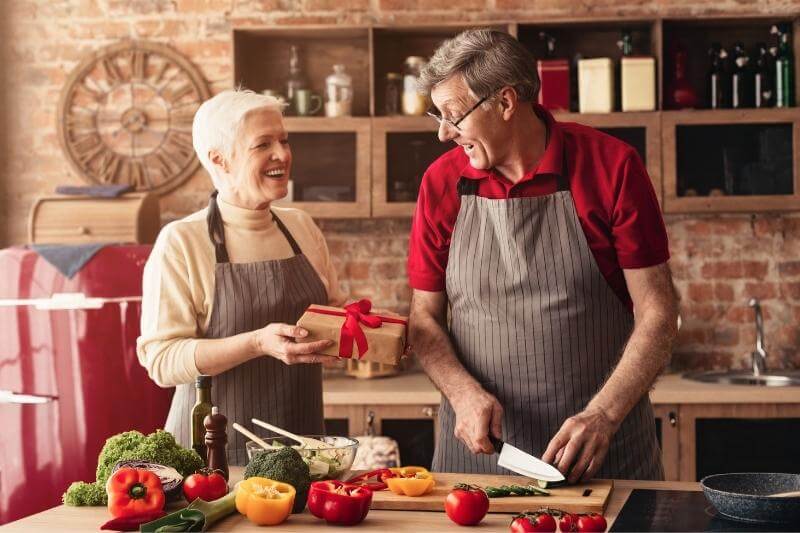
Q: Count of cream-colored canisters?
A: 2